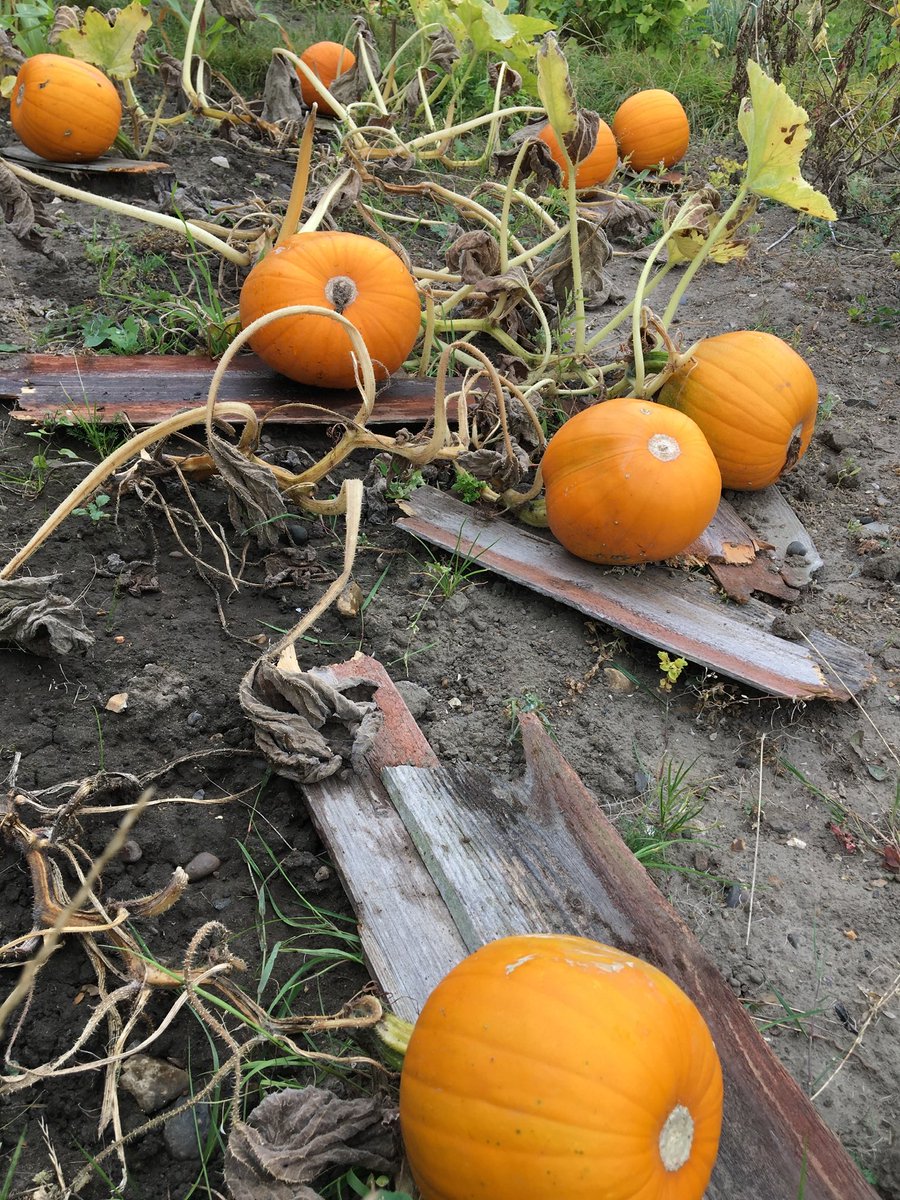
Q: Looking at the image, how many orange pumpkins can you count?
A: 8